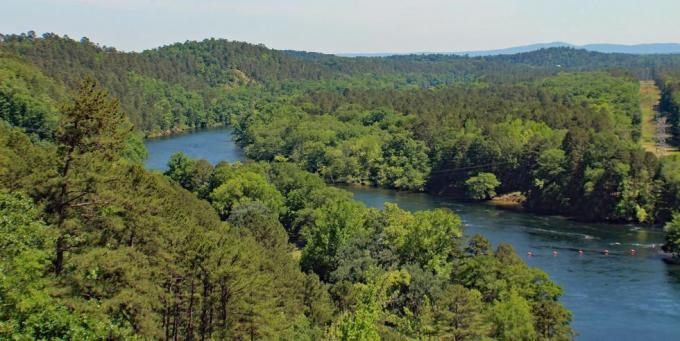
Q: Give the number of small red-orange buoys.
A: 5